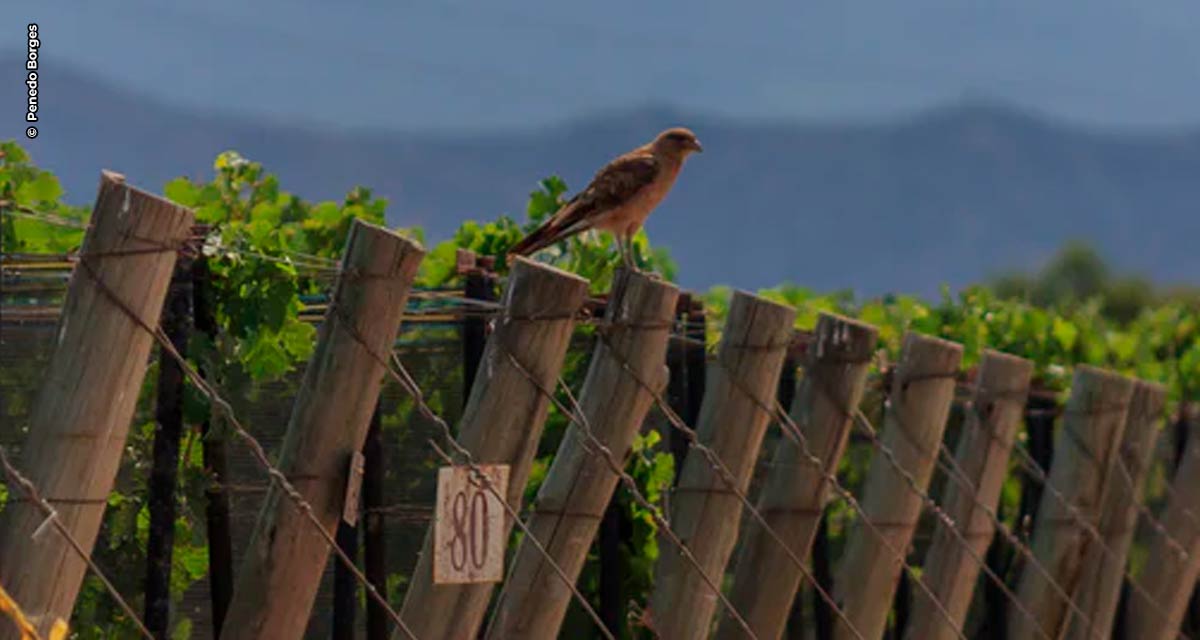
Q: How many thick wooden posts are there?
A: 11